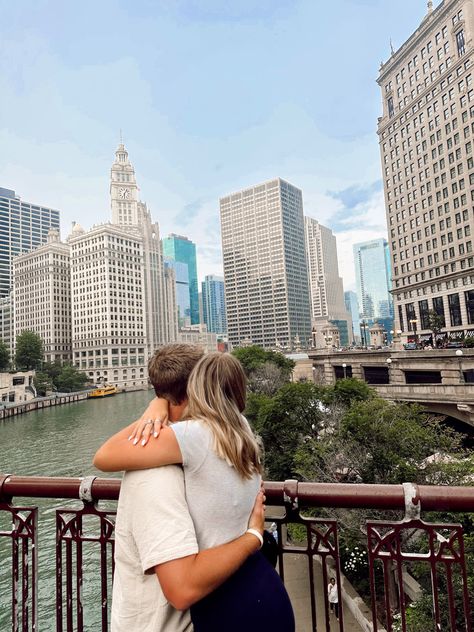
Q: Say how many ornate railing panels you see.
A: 4